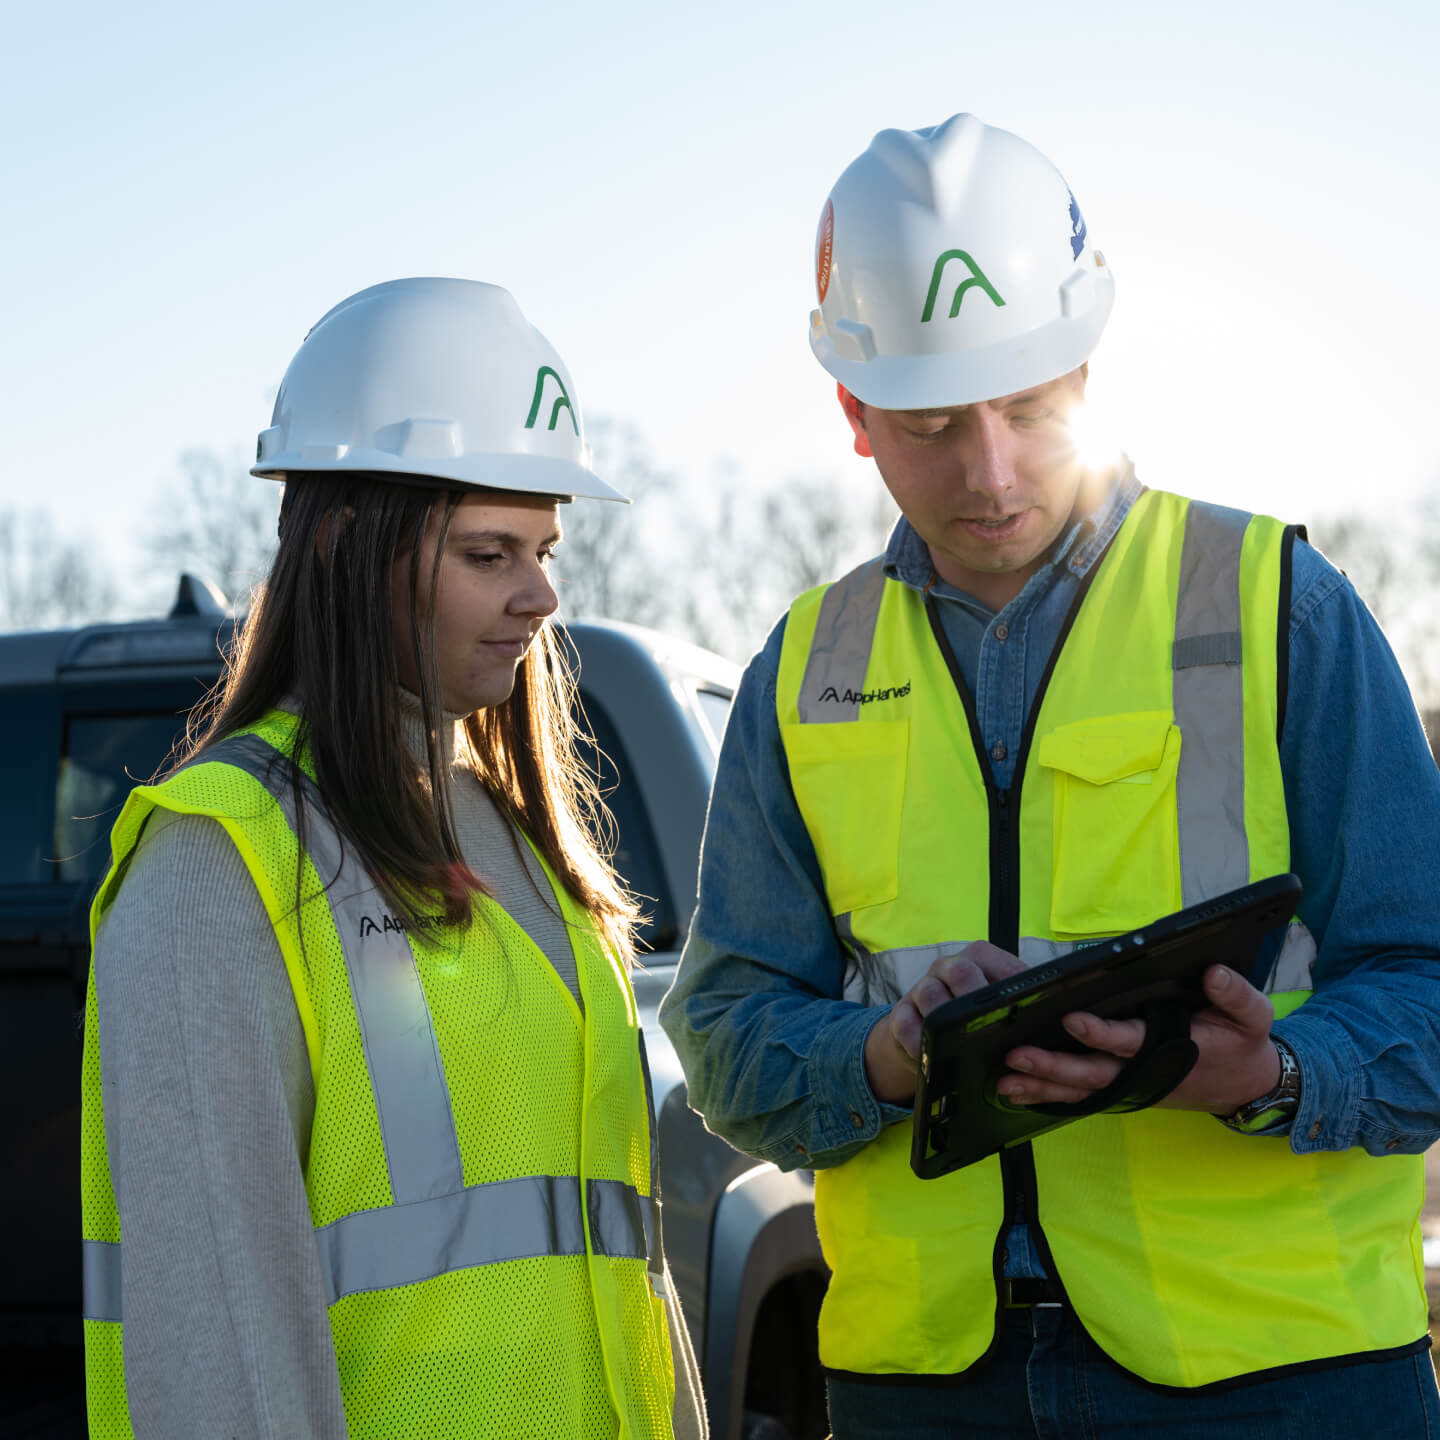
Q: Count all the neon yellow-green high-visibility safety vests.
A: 2